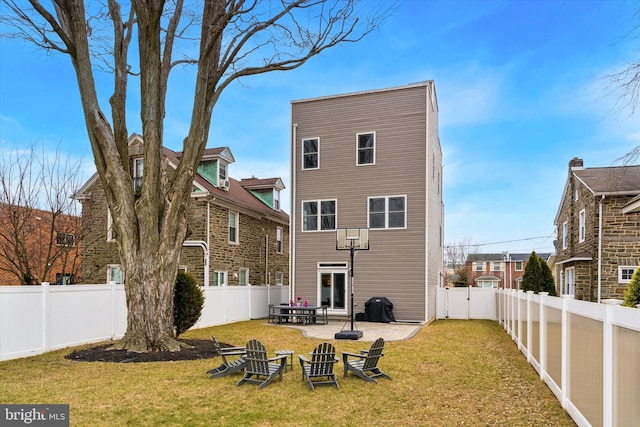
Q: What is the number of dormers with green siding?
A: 2